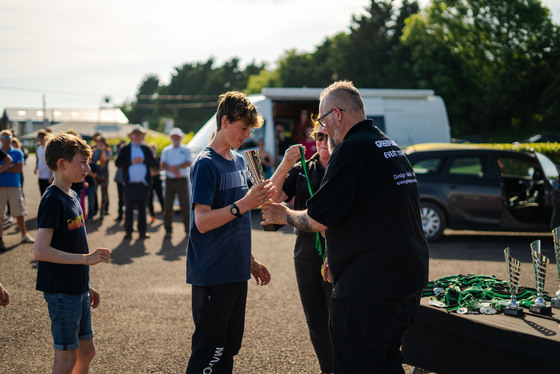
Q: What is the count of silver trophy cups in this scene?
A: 4